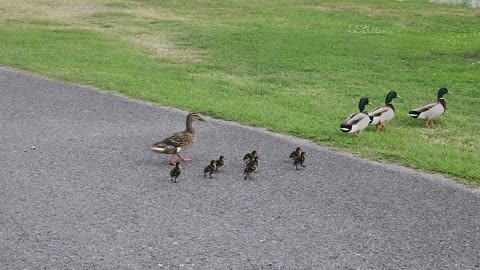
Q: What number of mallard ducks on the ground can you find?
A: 12